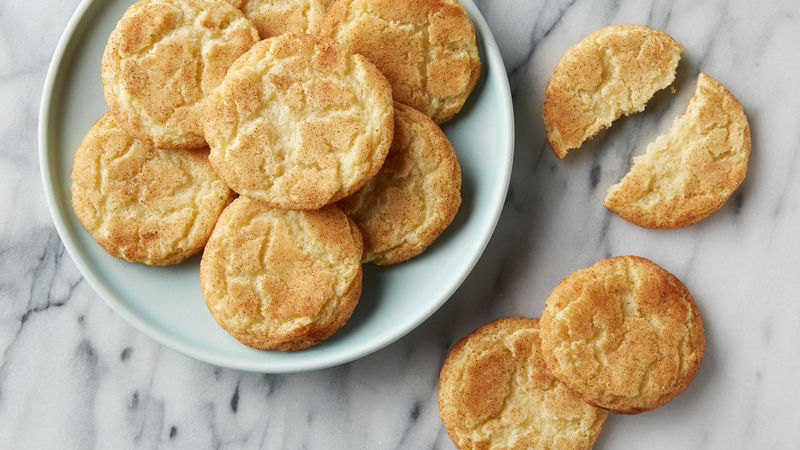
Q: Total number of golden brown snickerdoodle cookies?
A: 10